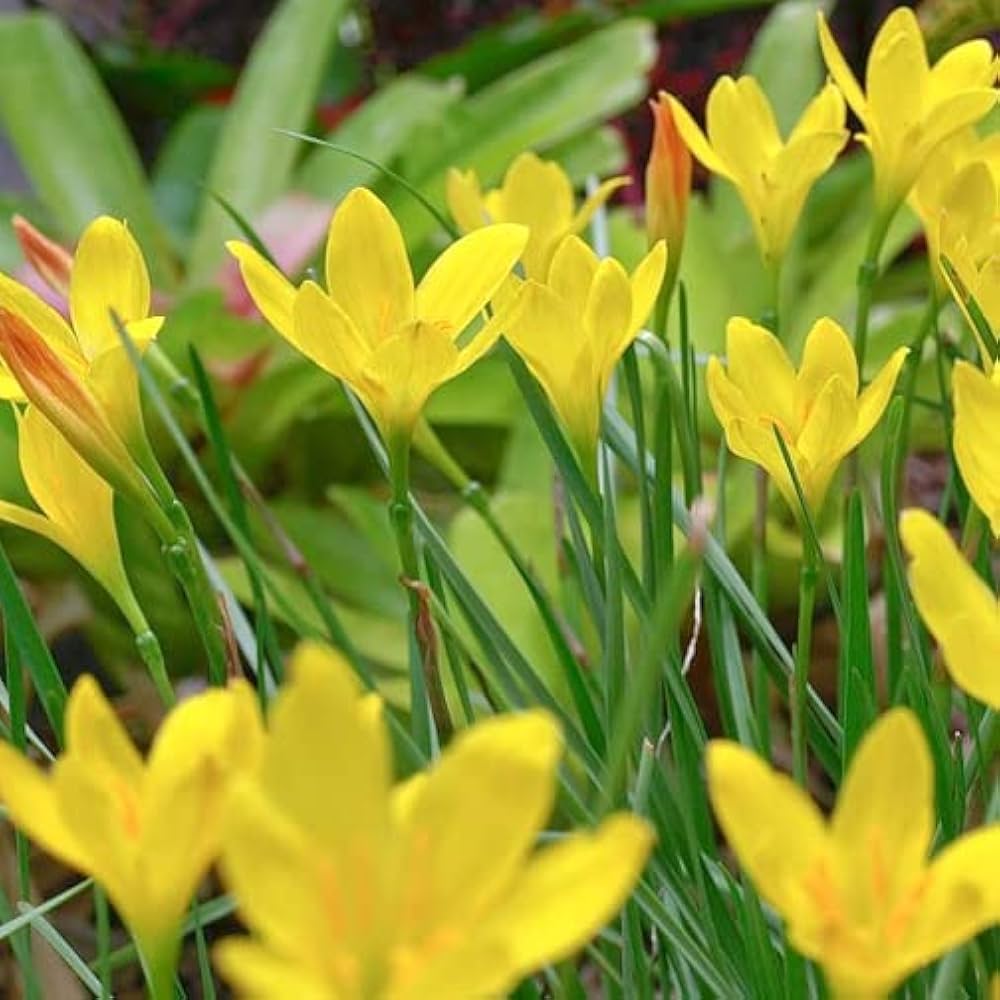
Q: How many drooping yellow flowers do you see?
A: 0